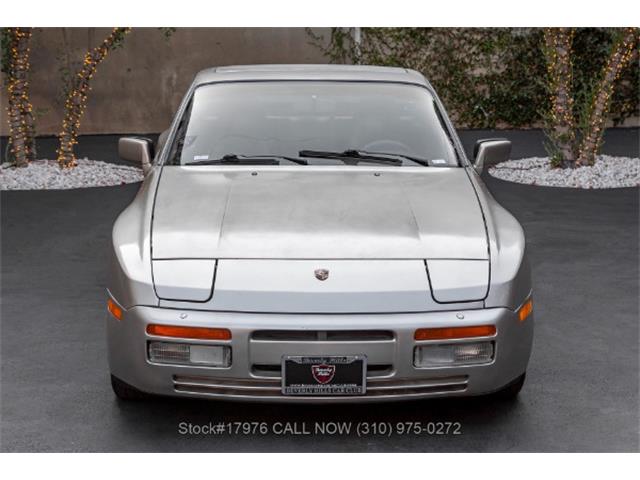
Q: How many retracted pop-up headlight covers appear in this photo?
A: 2